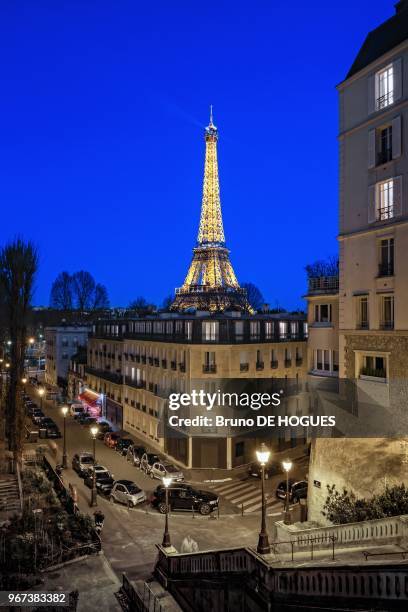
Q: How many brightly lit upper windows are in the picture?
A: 2